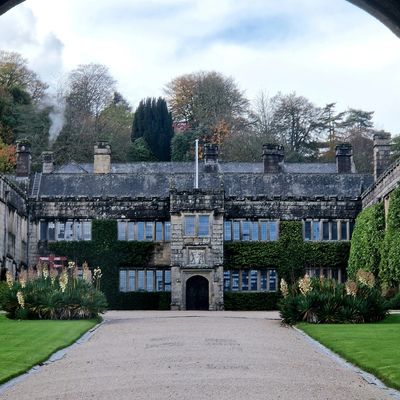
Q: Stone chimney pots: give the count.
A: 7